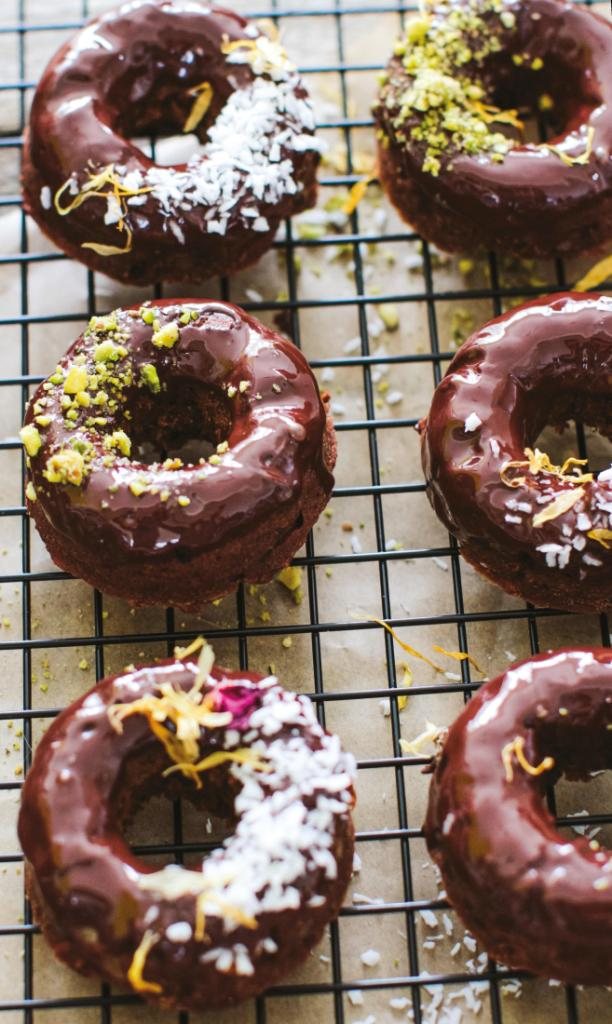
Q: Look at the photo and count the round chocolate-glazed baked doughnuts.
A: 6